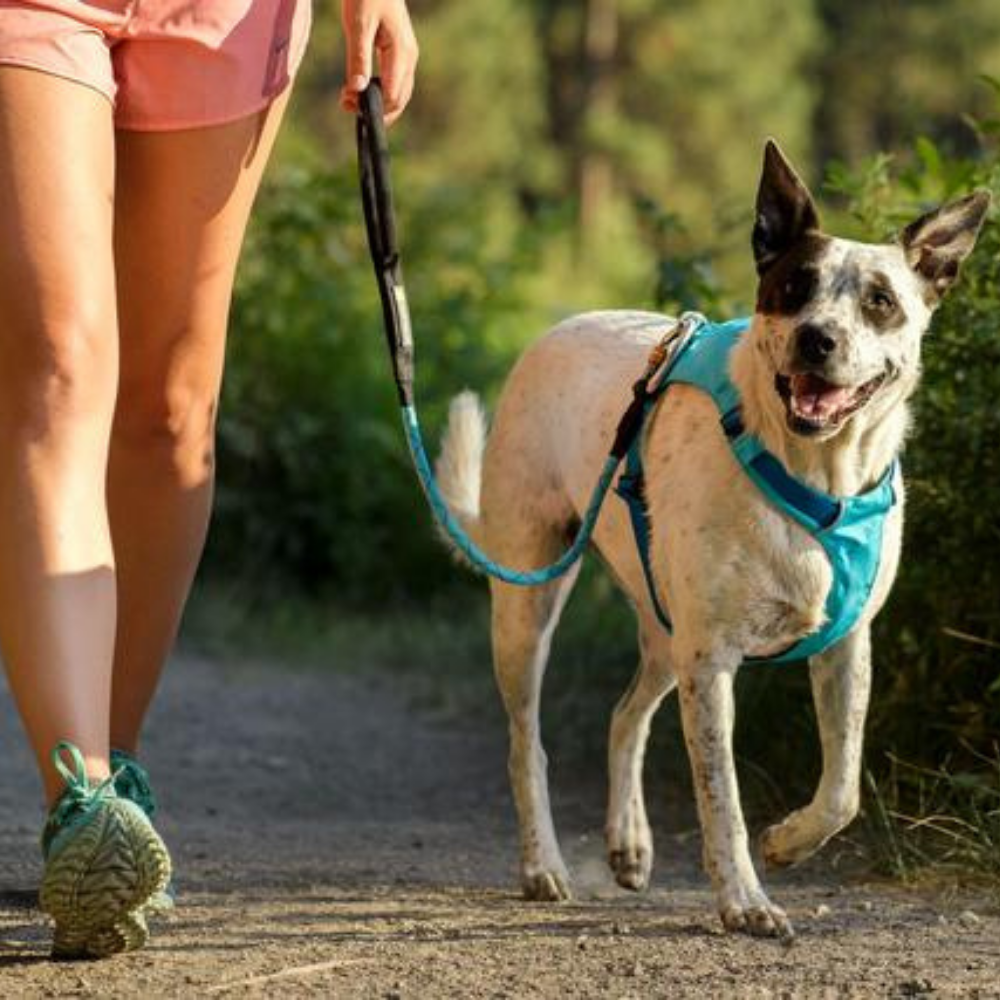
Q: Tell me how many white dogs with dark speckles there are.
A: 1